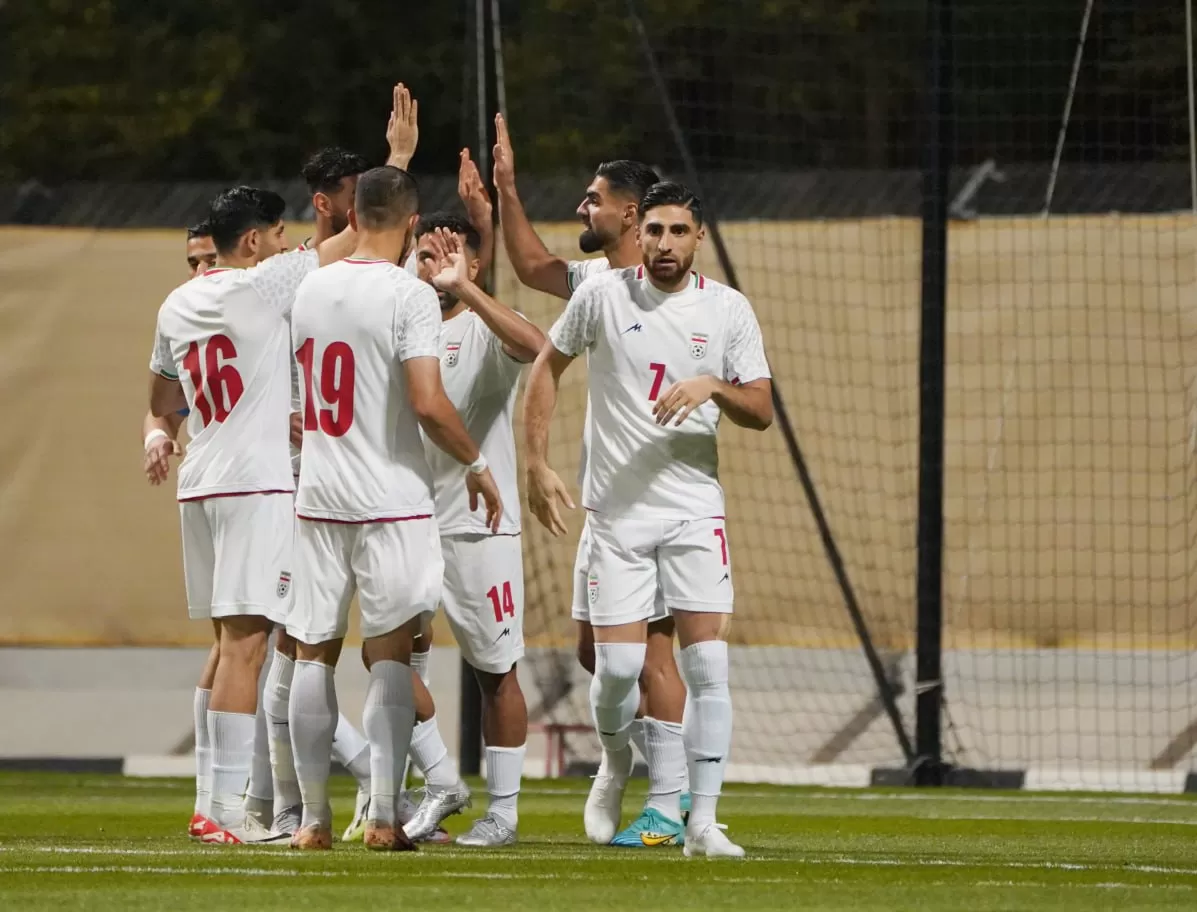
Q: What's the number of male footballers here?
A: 7